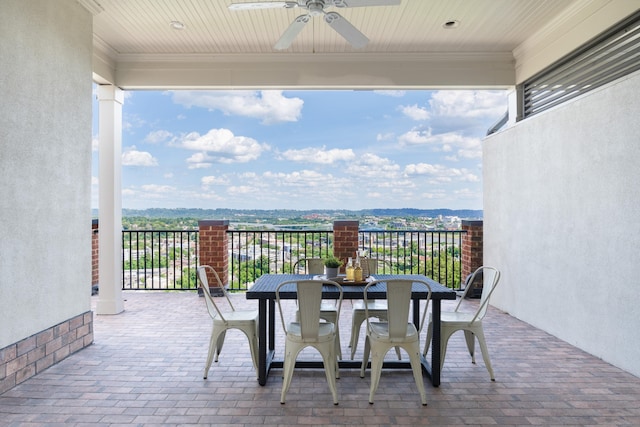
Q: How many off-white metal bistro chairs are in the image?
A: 6